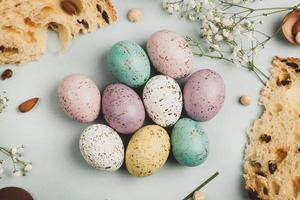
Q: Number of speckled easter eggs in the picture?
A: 9